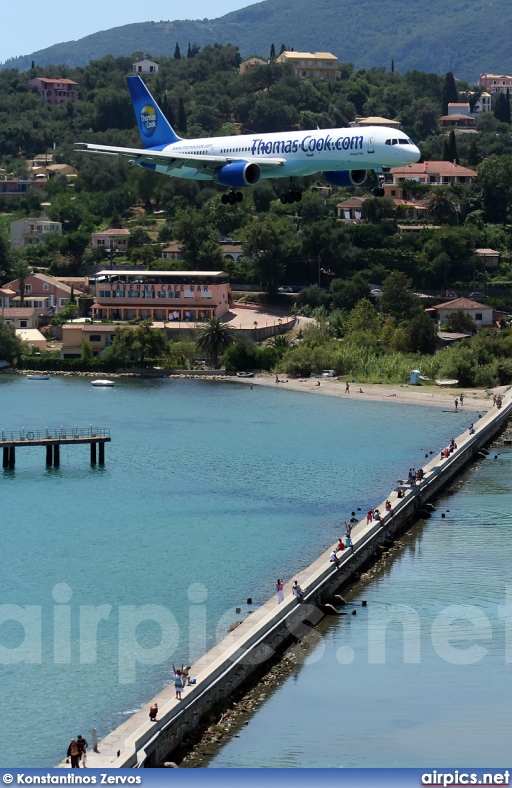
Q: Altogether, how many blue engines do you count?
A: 2